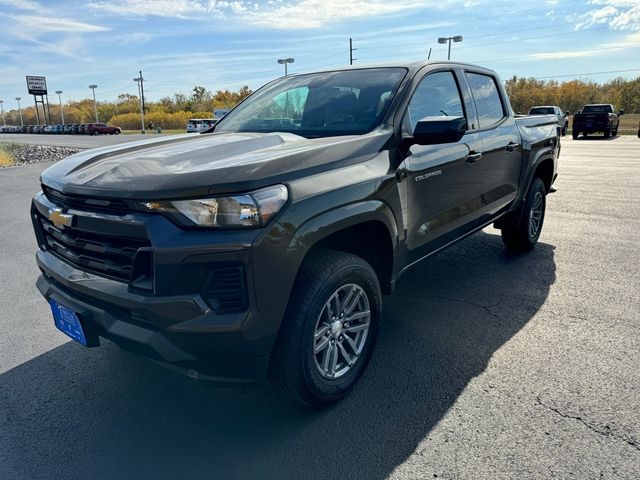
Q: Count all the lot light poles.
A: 7